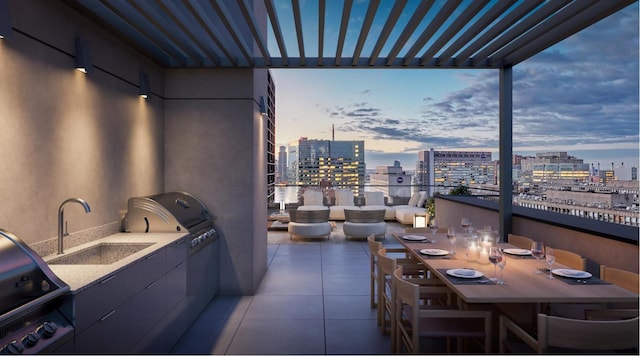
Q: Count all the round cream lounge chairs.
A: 2